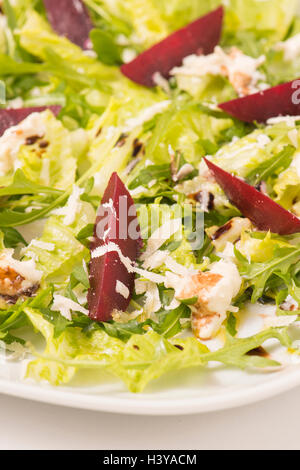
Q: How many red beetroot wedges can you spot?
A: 6